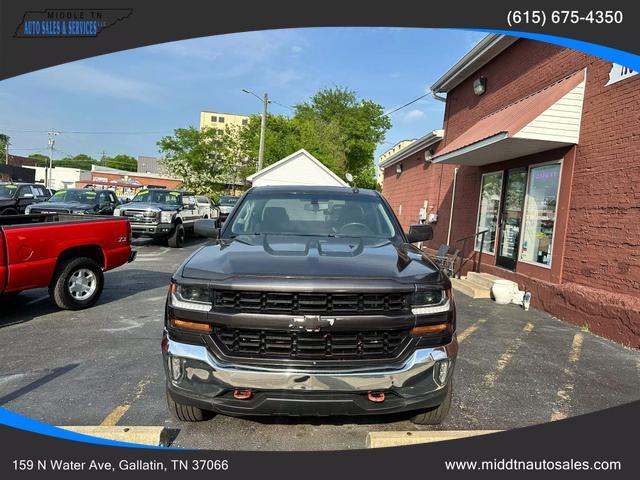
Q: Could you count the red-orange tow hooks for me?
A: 2